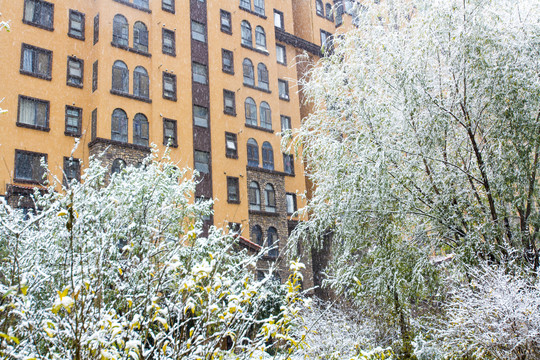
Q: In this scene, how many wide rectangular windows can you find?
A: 4